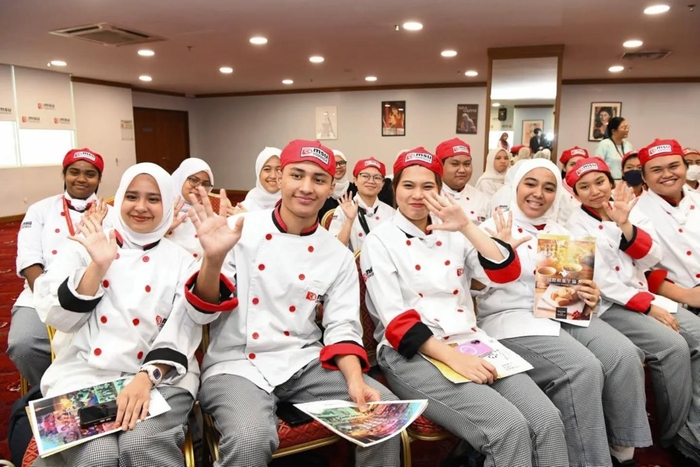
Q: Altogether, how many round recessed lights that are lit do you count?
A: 14